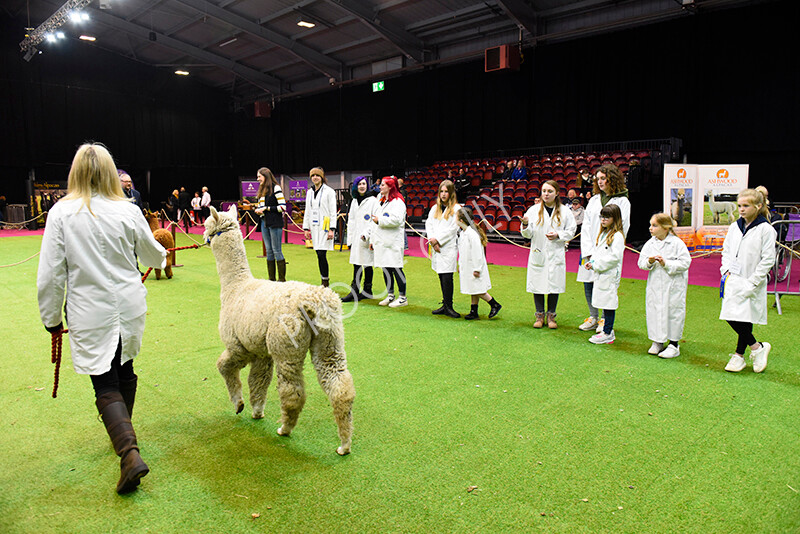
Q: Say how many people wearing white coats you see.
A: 11